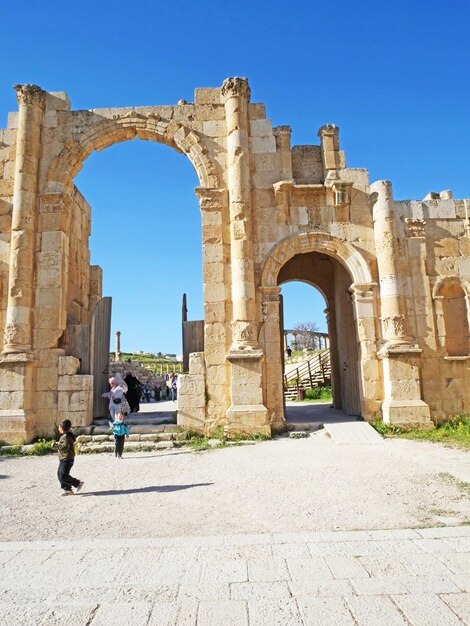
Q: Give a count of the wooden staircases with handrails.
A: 1